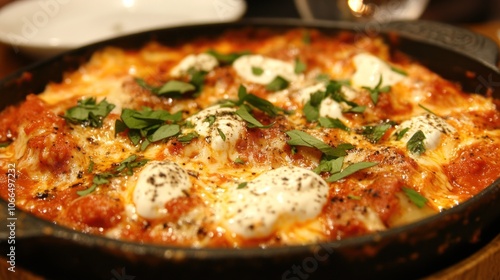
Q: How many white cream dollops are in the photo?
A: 8